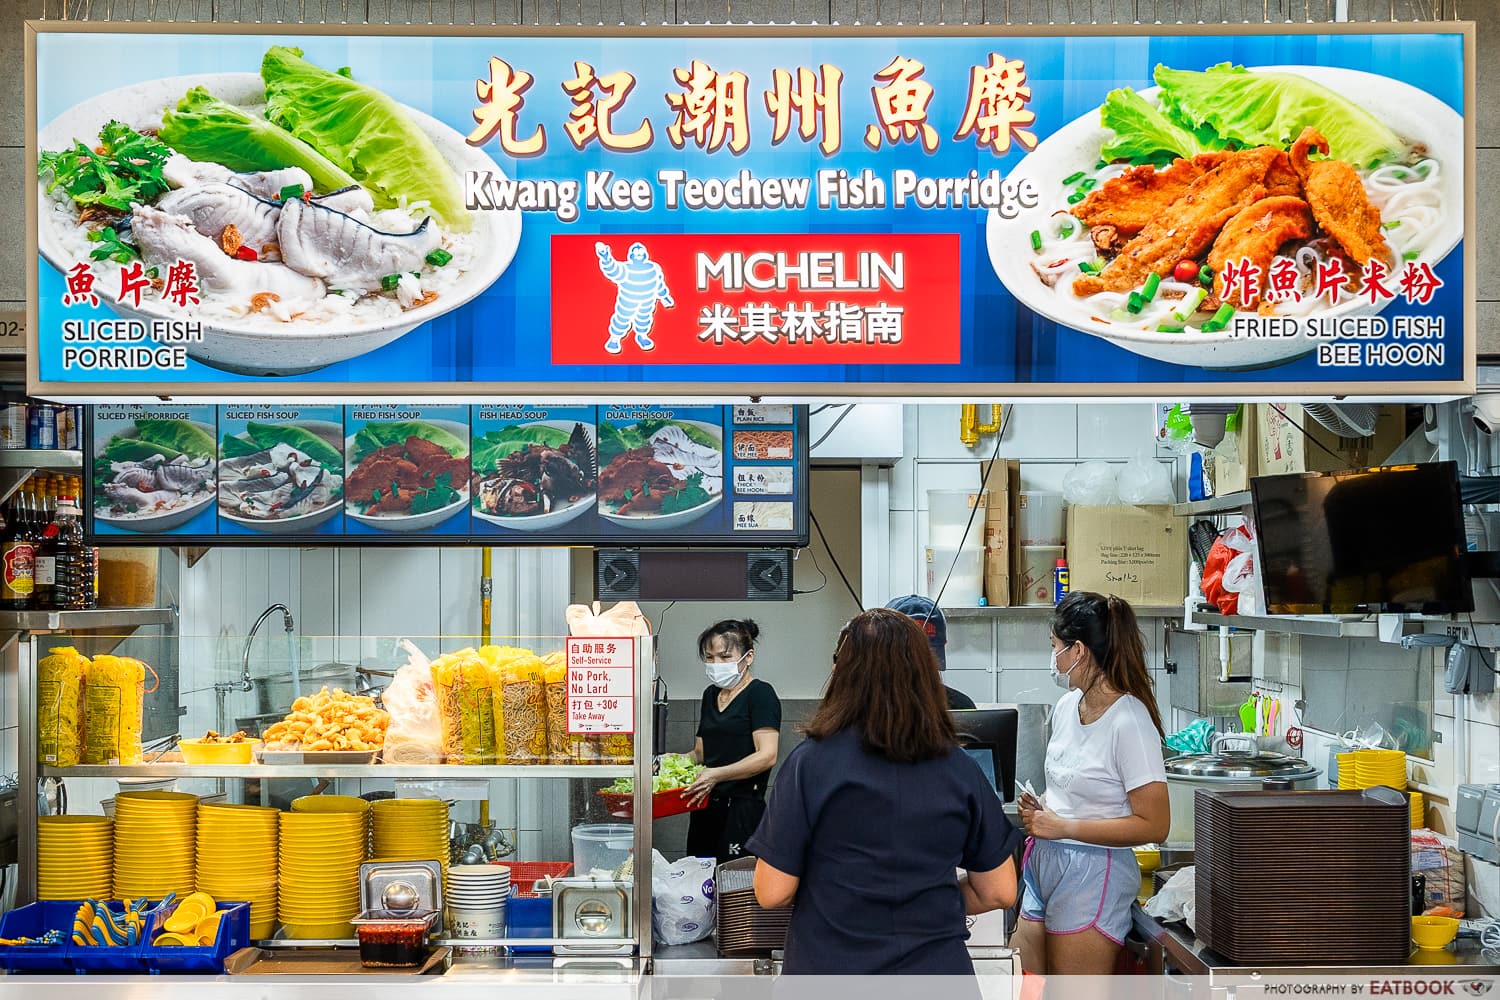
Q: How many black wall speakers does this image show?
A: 2